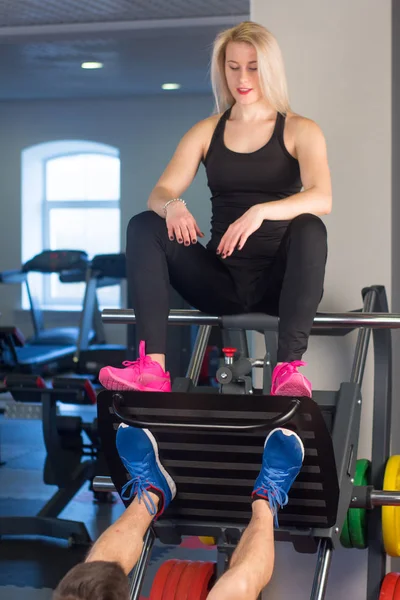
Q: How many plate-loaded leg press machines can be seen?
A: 1